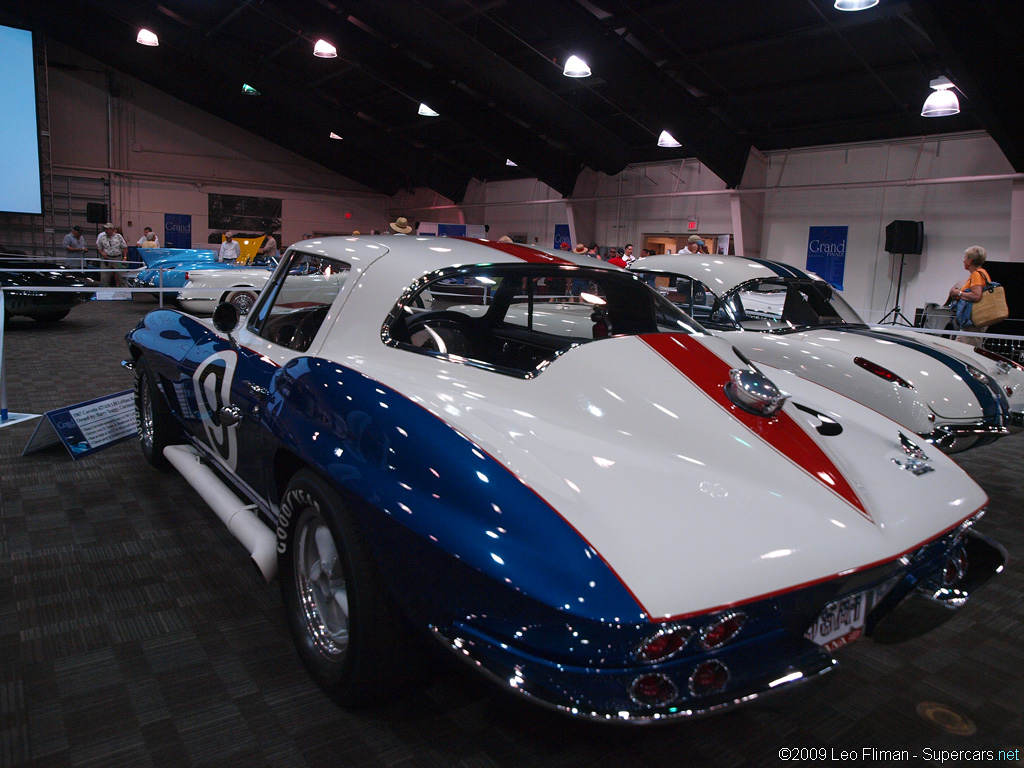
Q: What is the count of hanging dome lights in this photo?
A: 10